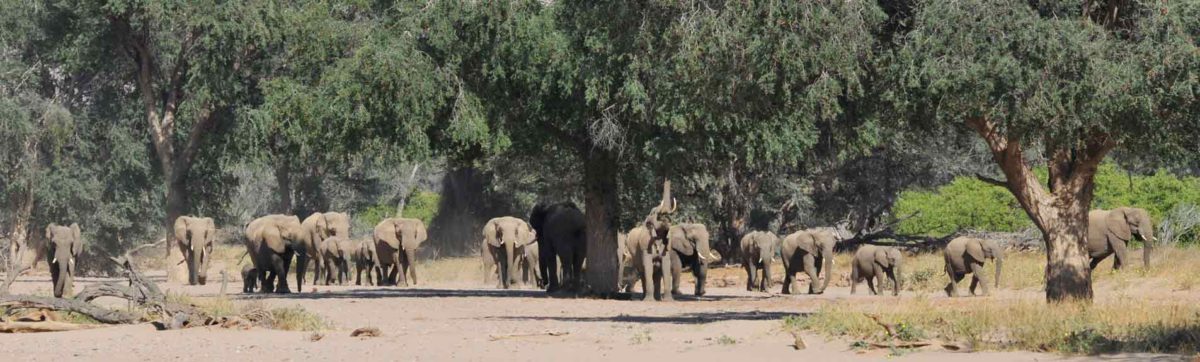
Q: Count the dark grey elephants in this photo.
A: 1